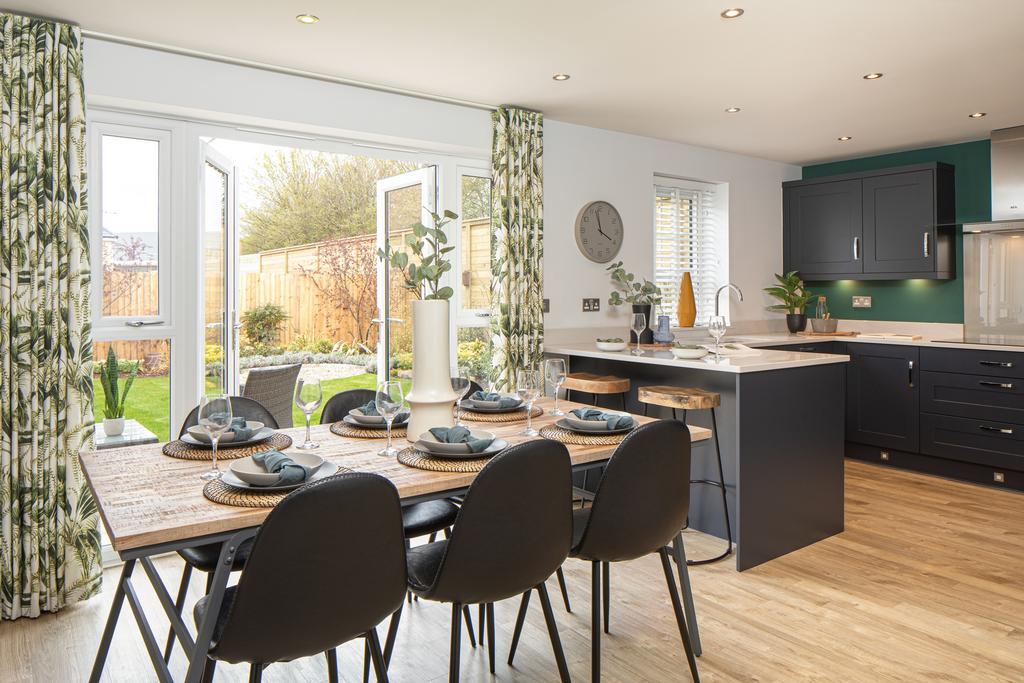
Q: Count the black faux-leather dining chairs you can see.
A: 6